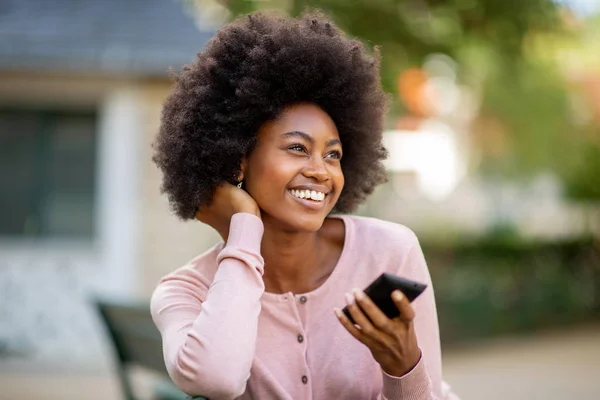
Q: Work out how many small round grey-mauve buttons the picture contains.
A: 3